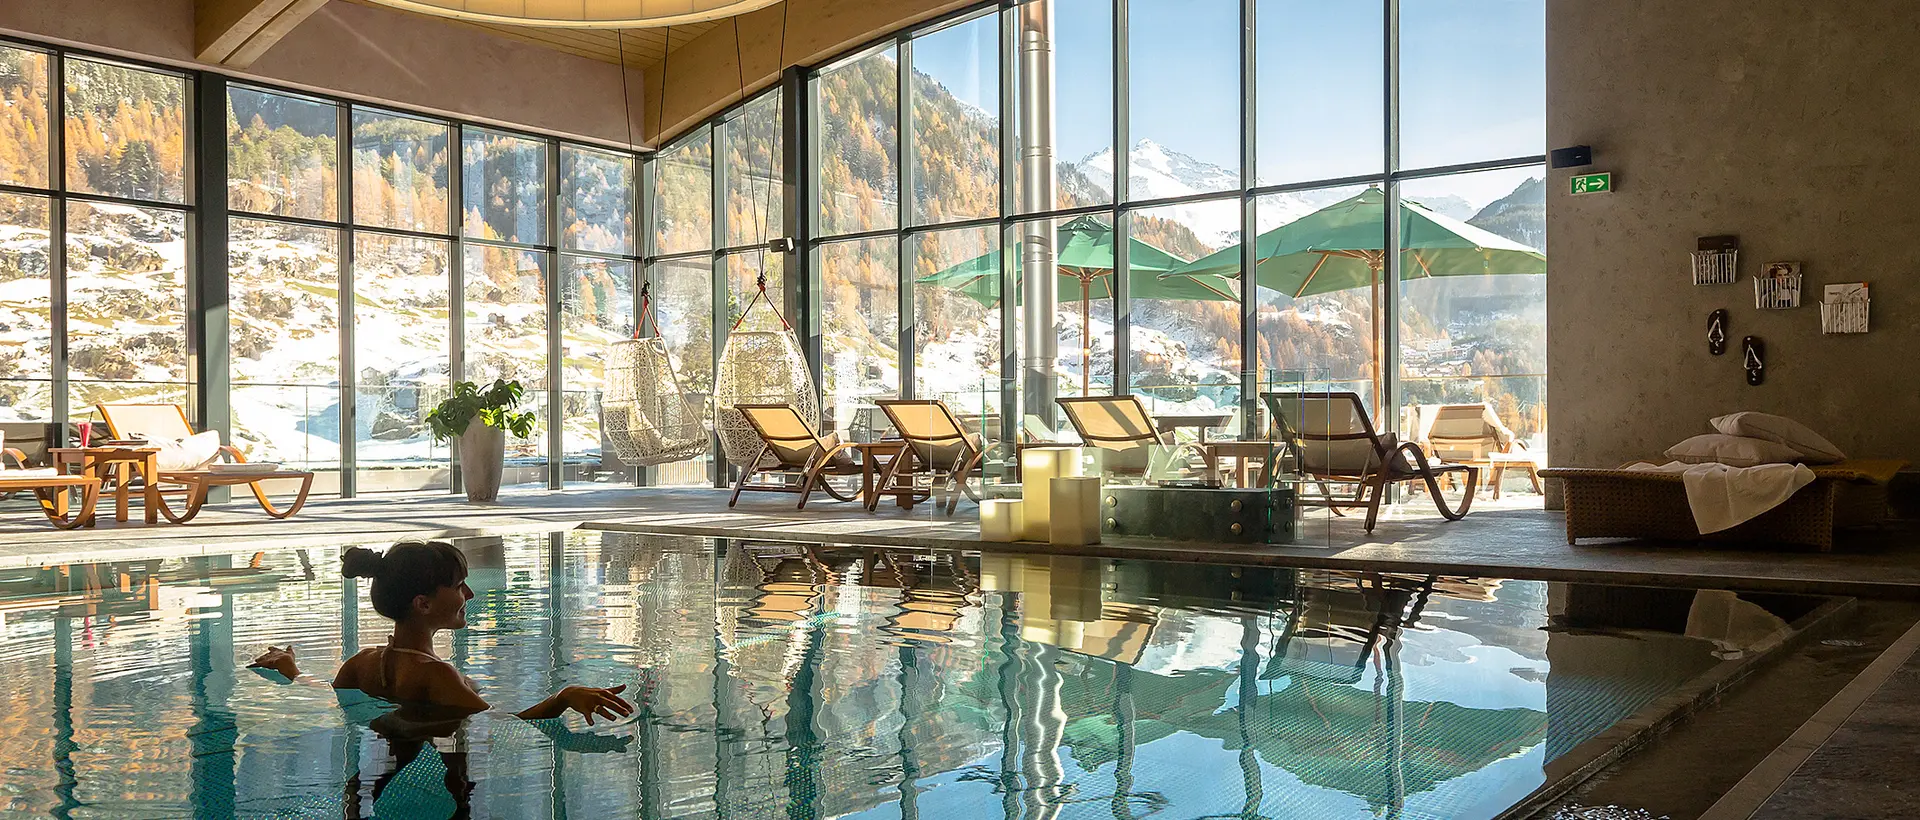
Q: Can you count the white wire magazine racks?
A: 3